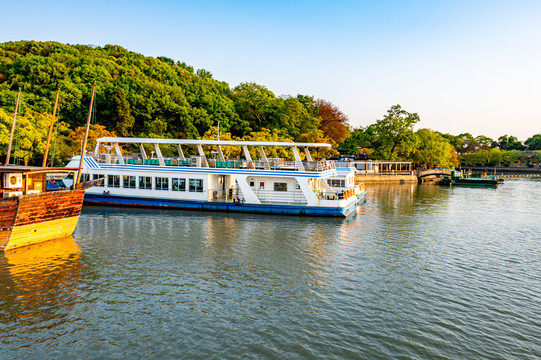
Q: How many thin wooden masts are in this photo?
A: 3